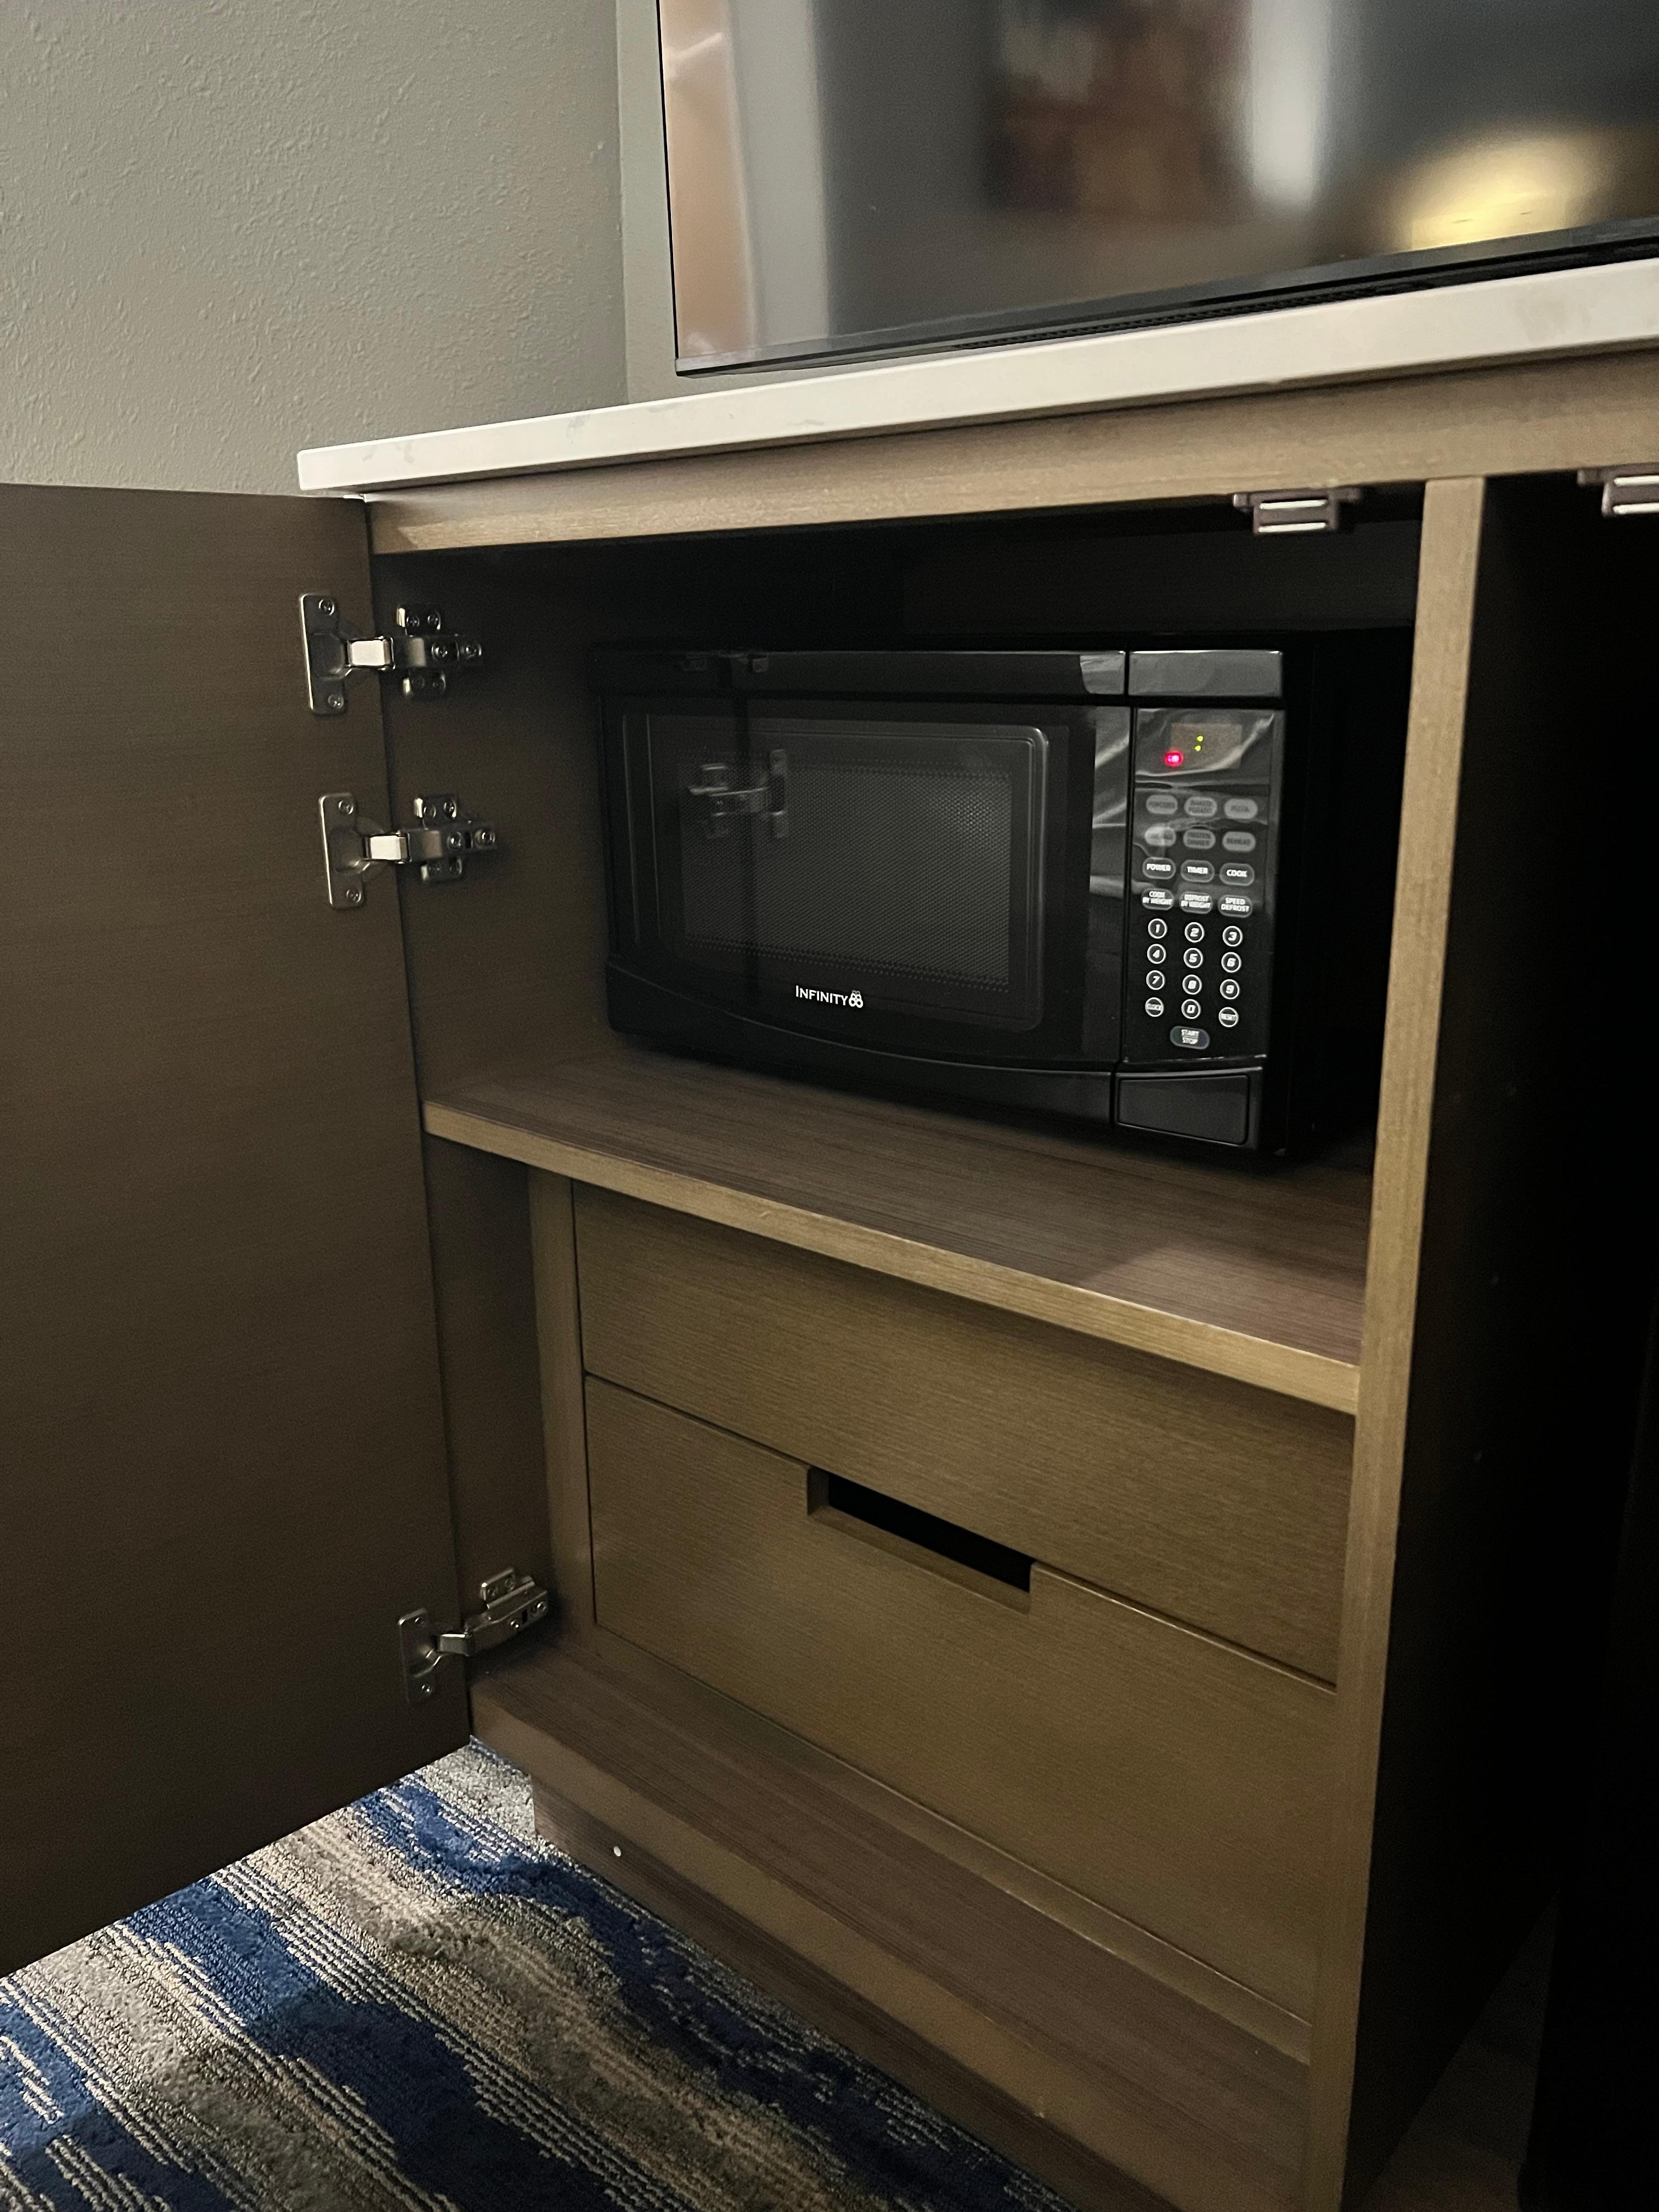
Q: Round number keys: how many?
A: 10